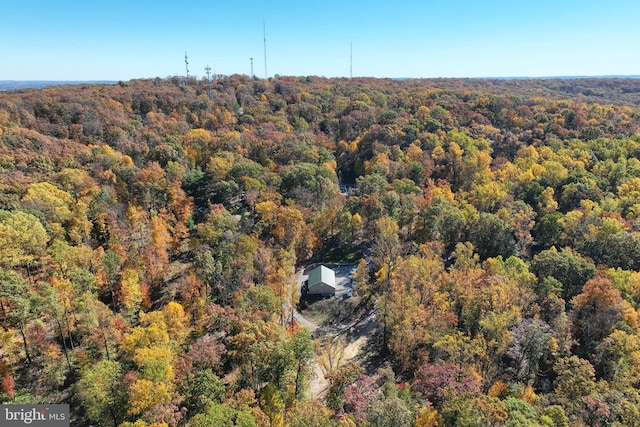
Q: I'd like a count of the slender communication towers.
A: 5